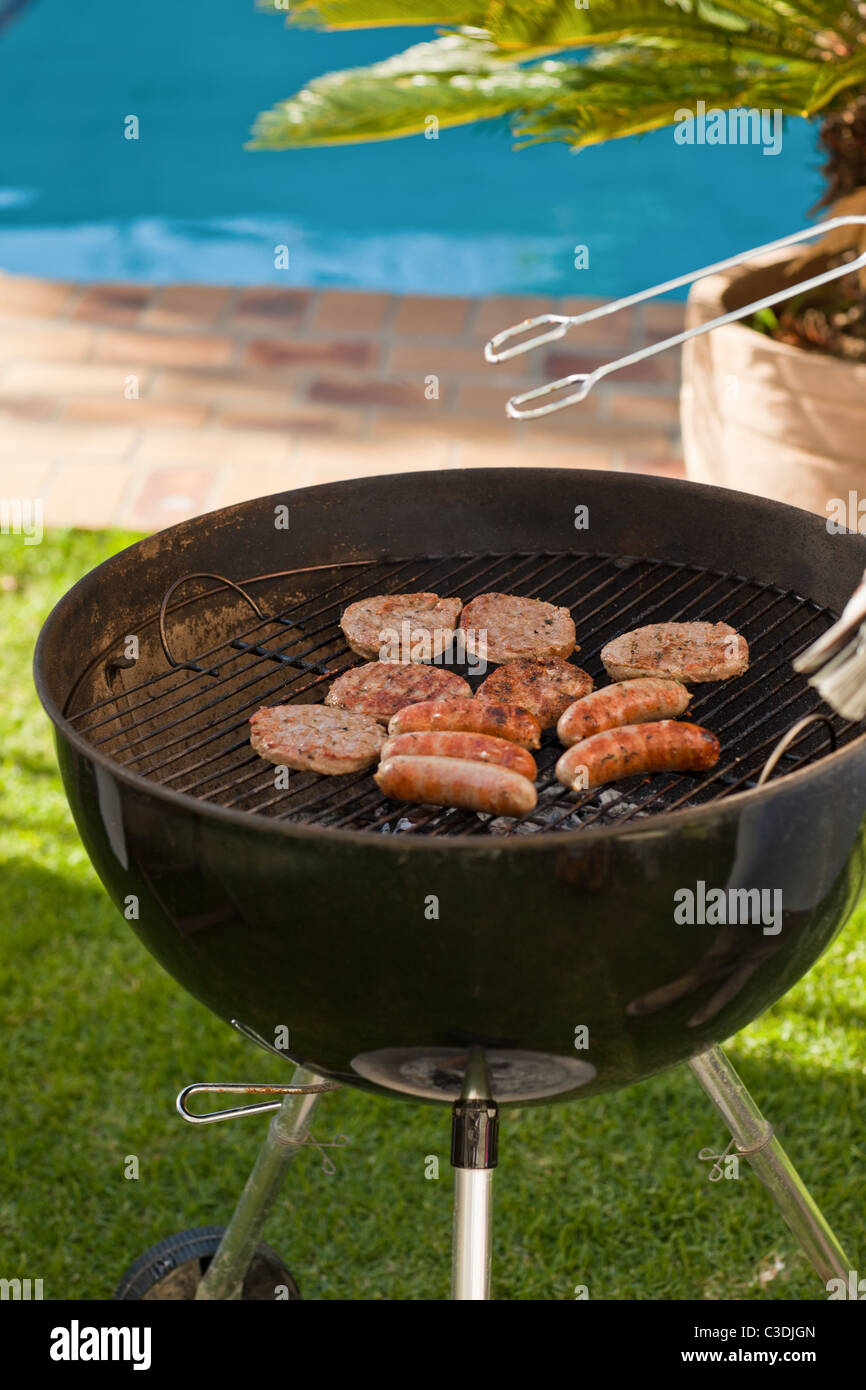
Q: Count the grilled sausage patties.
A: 6